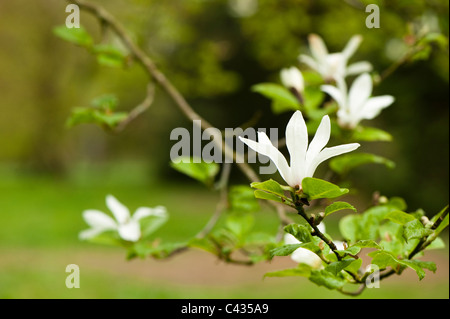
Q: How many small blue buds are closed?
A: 0